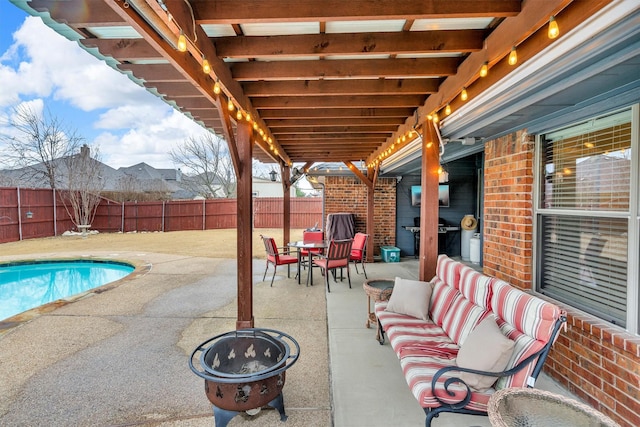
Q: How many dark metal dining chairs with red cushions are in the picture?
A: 4